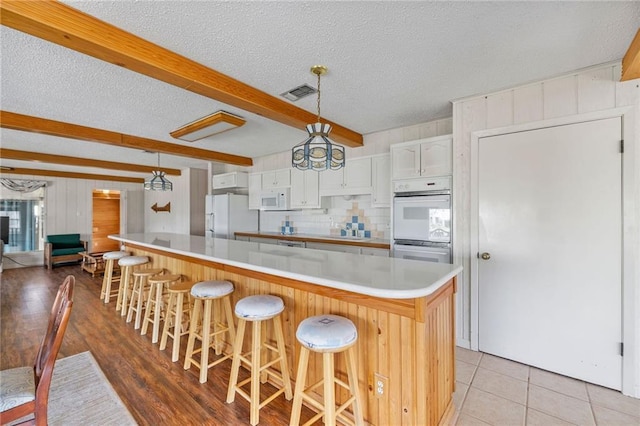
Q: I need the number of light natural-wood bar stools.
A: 8